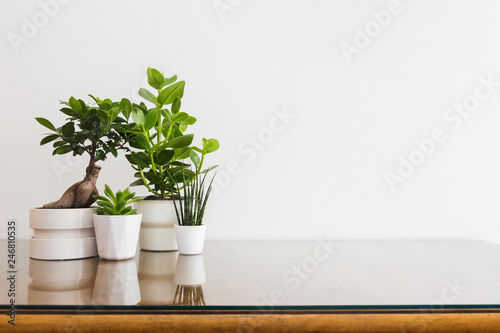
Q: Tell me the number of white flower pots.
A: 4